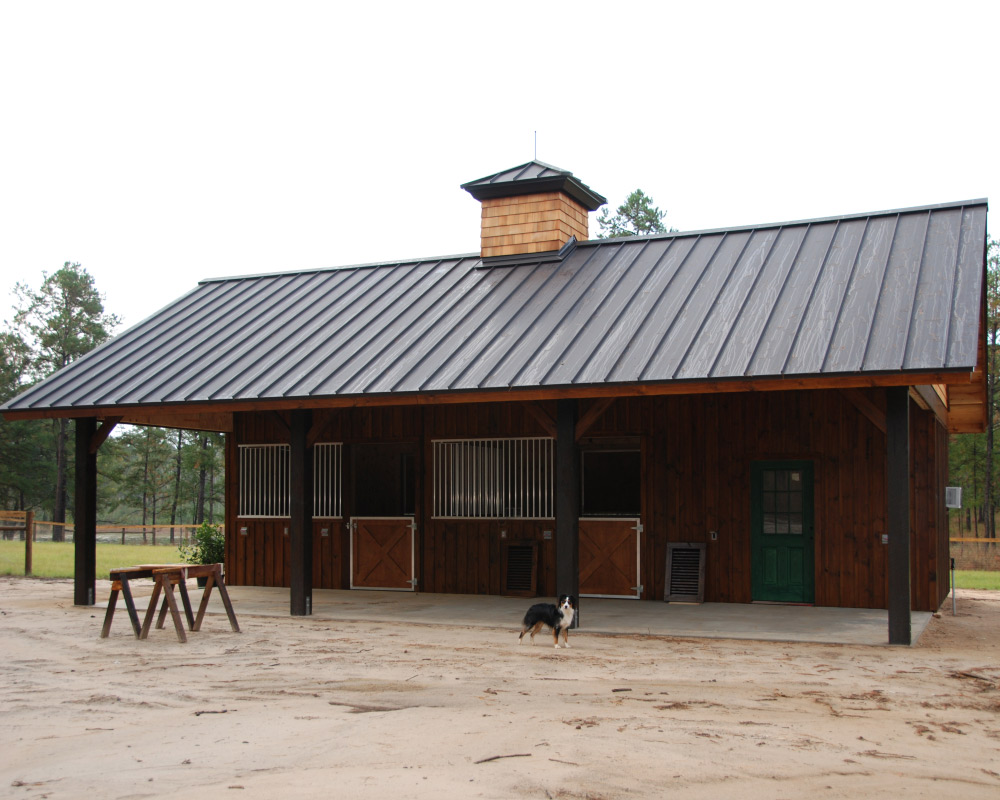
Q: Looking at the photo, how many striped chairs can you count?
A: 0